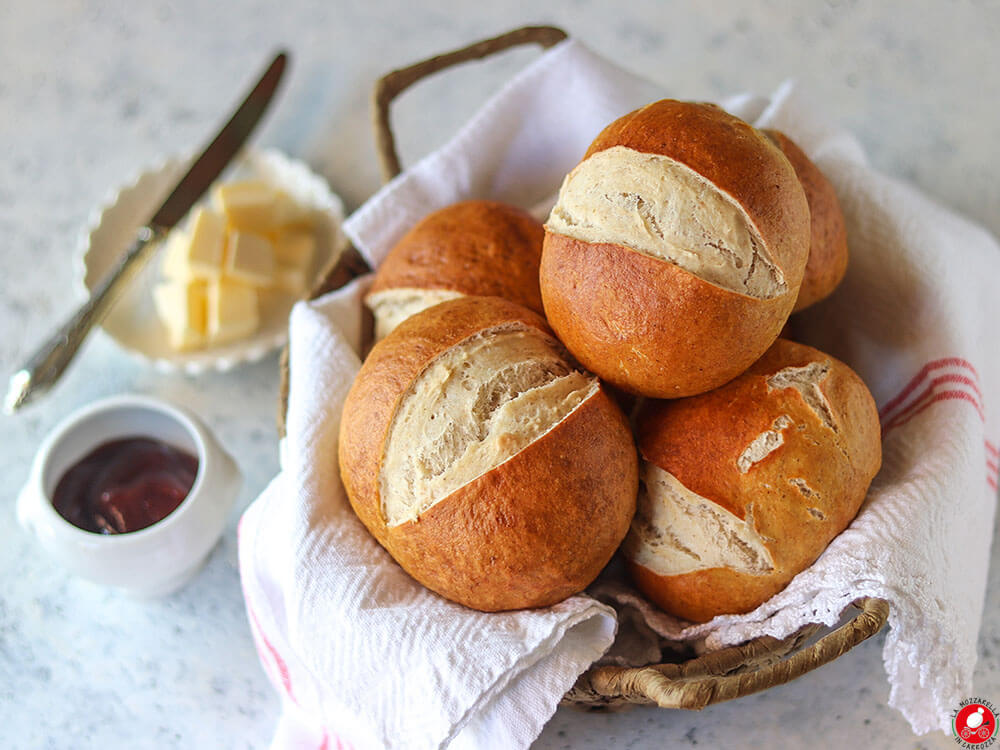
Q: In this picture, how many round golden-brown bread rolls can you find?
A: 5